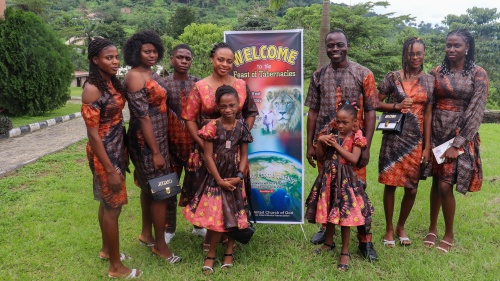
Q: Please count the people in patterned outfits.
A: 9